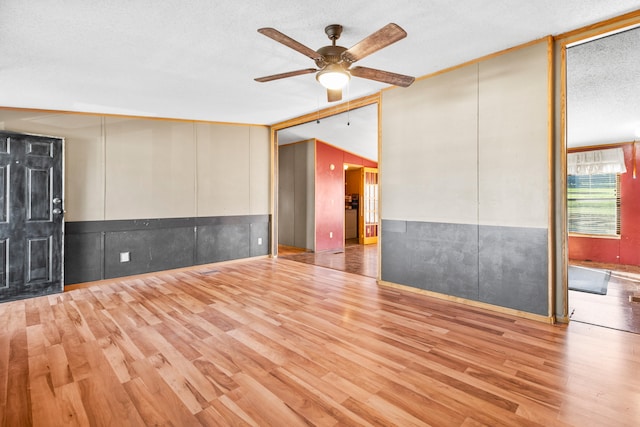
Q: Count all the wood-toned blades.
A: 5